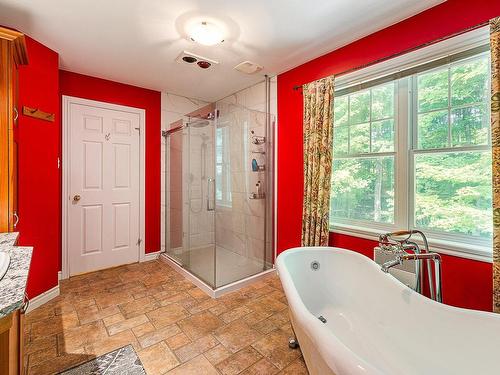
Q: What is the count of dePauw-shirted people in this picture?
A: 0